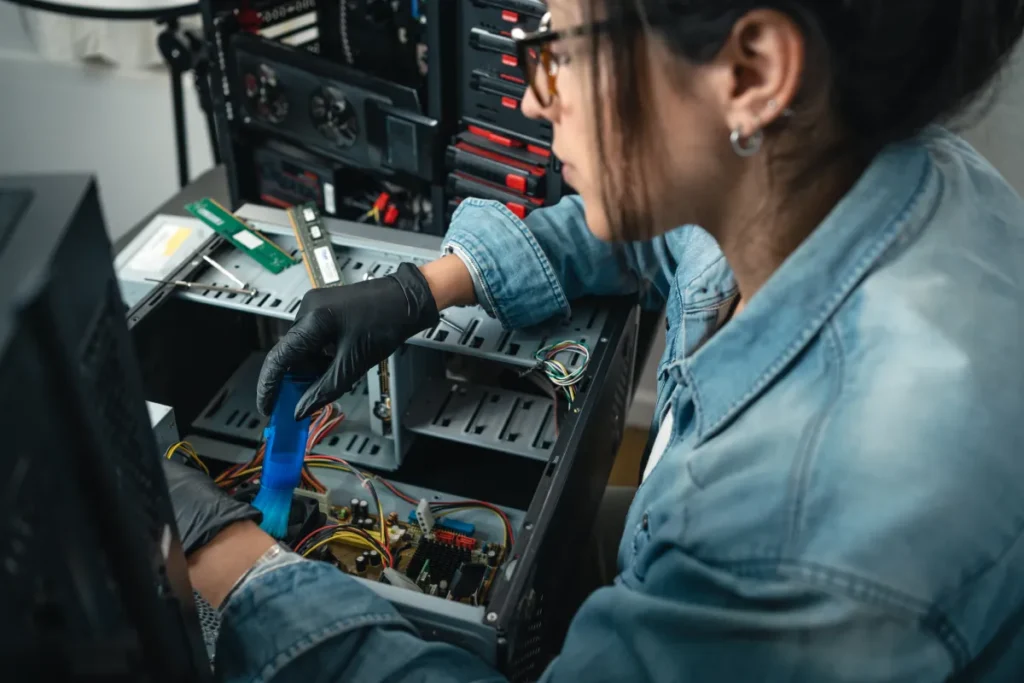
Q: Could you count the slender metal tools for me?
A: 2